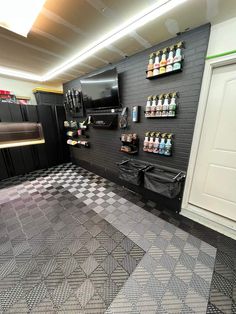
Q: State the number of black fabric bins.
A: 2